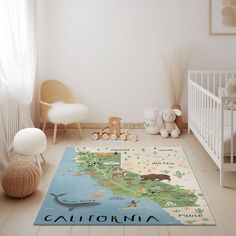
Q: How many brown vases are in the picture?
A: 1